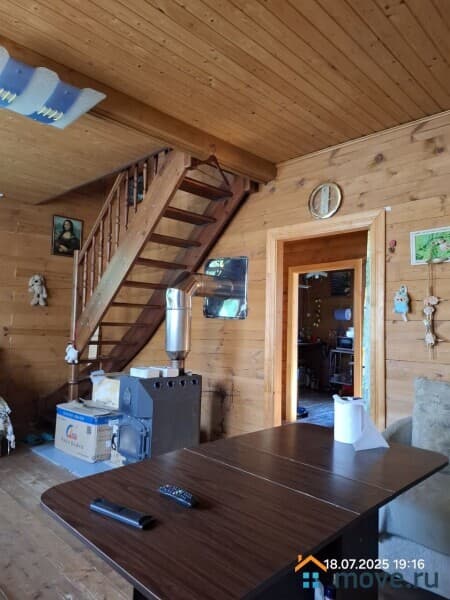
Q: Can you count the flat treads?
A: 9